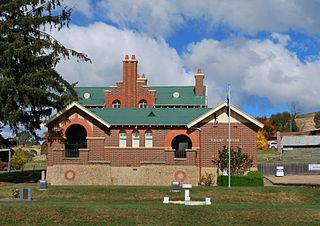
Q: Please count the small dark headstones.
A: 3